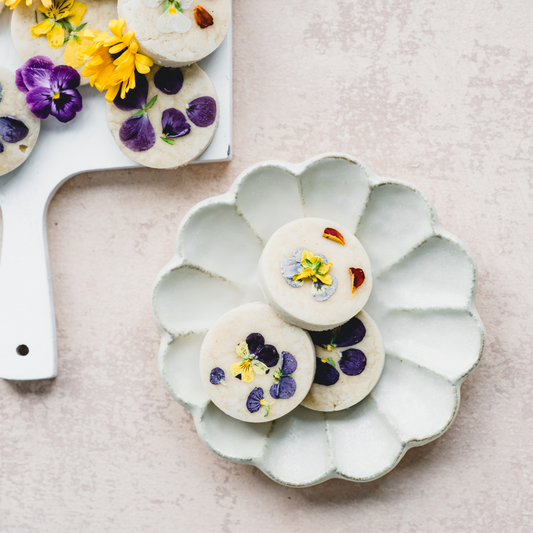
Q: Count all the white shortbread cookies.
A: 7